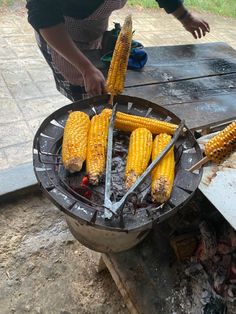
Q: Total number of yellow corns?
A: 7